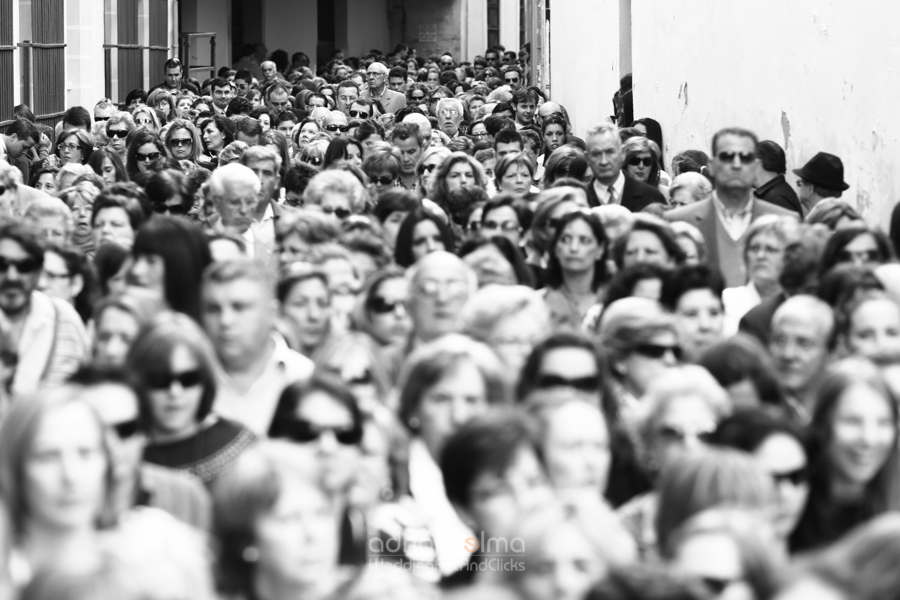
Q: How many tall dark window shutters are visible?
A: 4